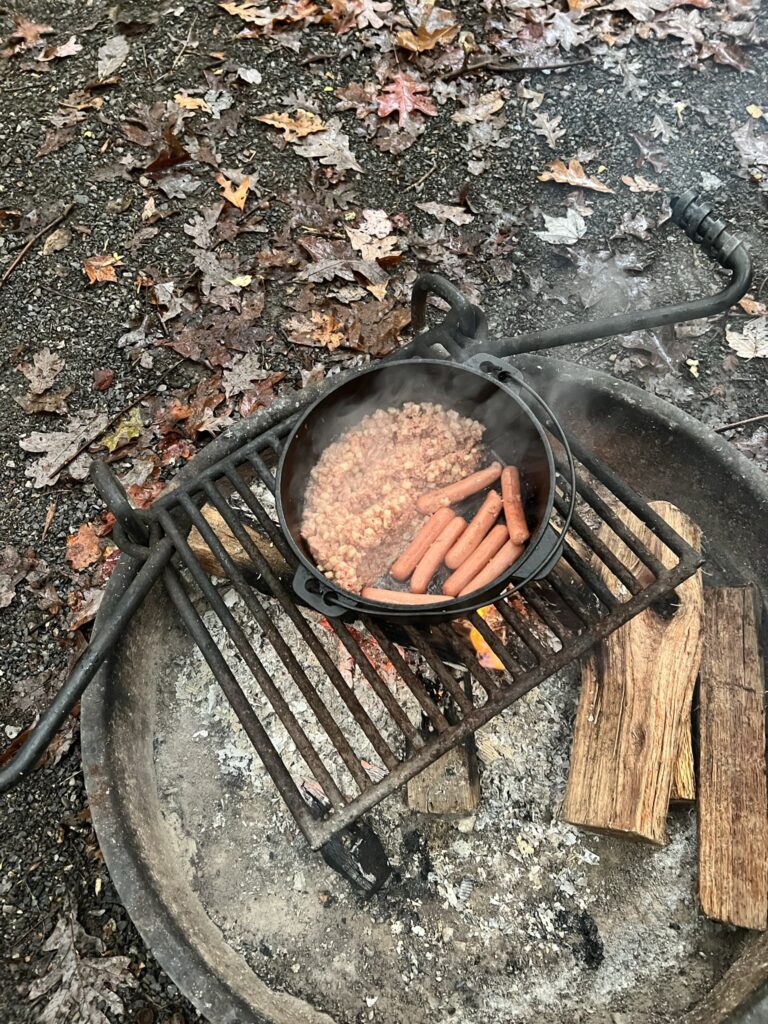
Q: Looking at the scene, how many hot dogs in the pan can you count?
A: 8